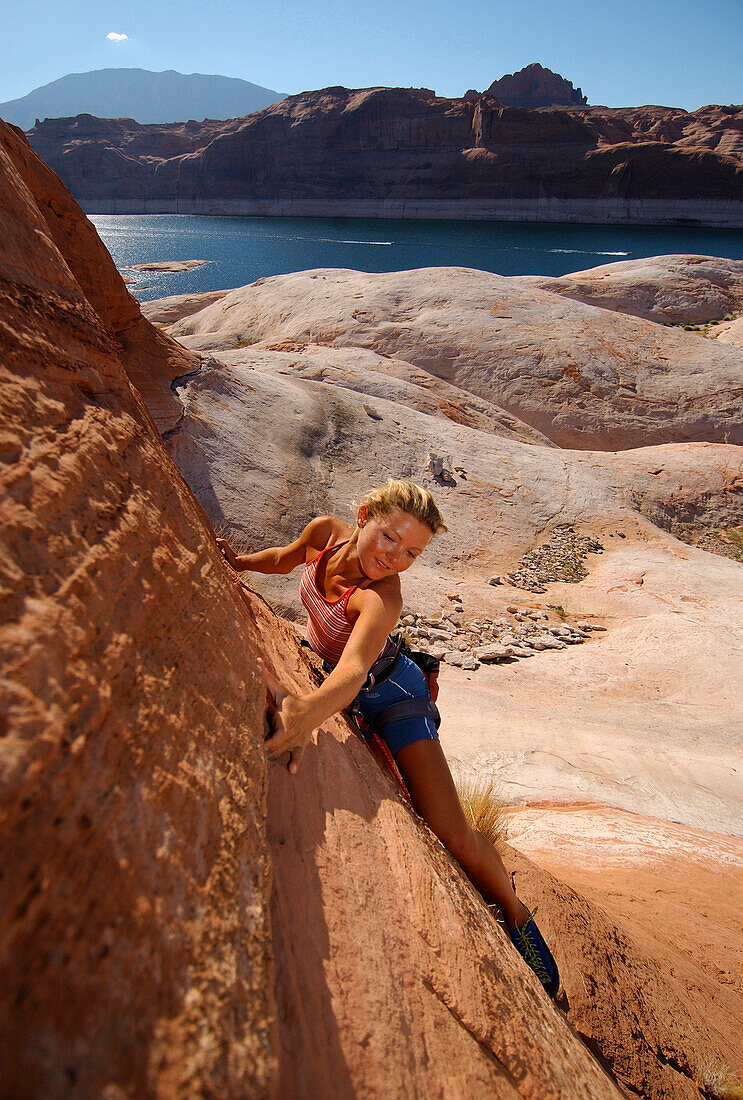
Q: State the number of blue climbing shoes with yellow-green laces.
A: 1